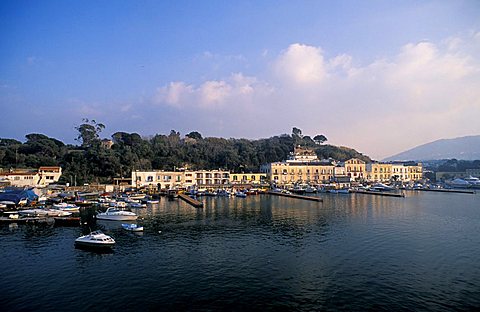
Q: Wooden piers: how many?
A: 4